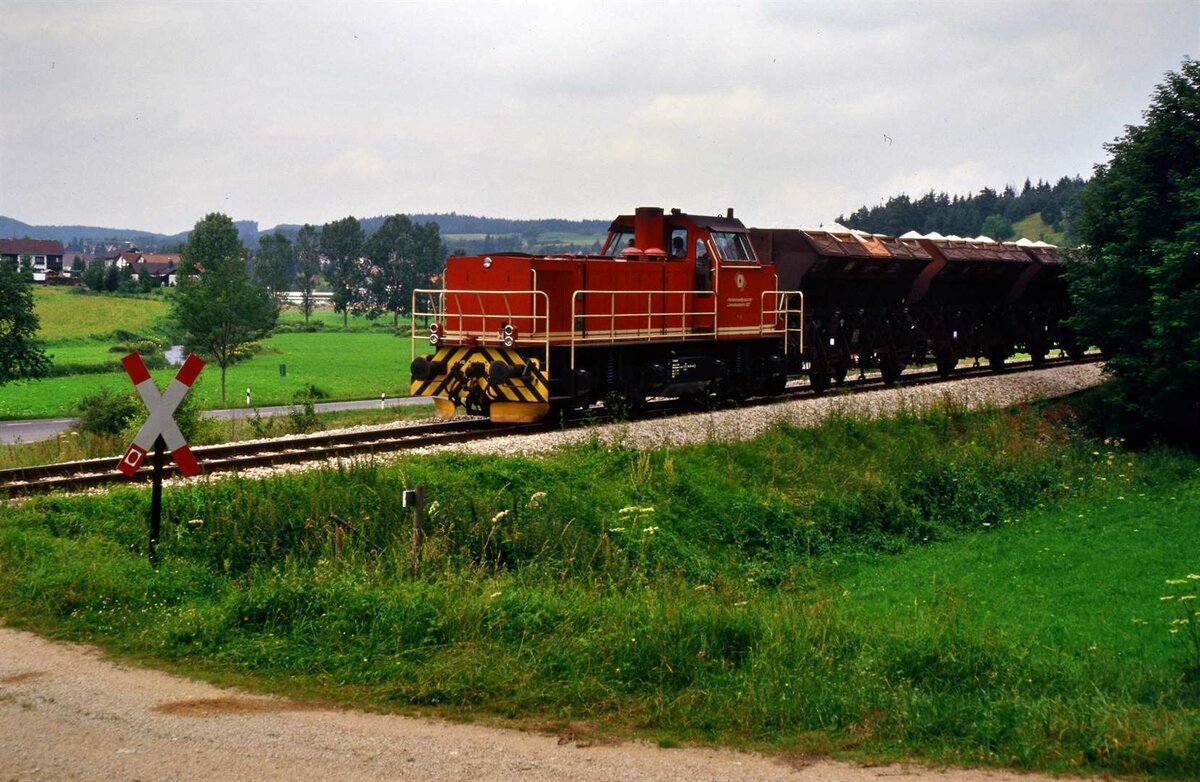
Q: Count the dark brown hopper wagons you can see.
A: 3